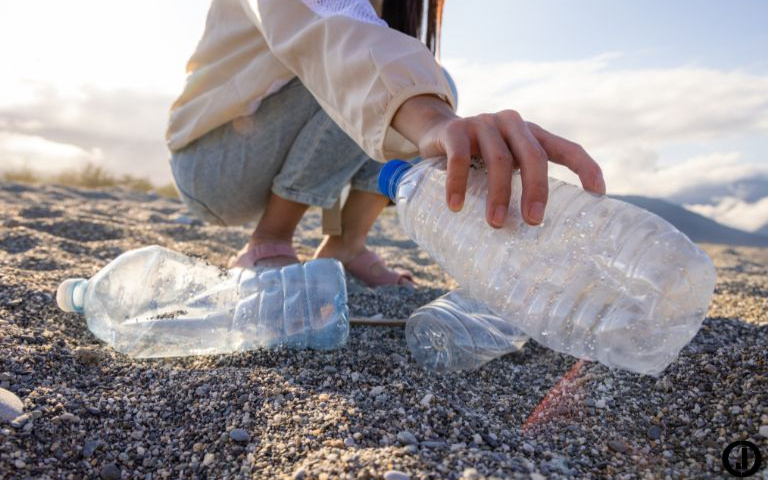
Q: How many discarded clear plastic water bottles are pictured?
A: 3